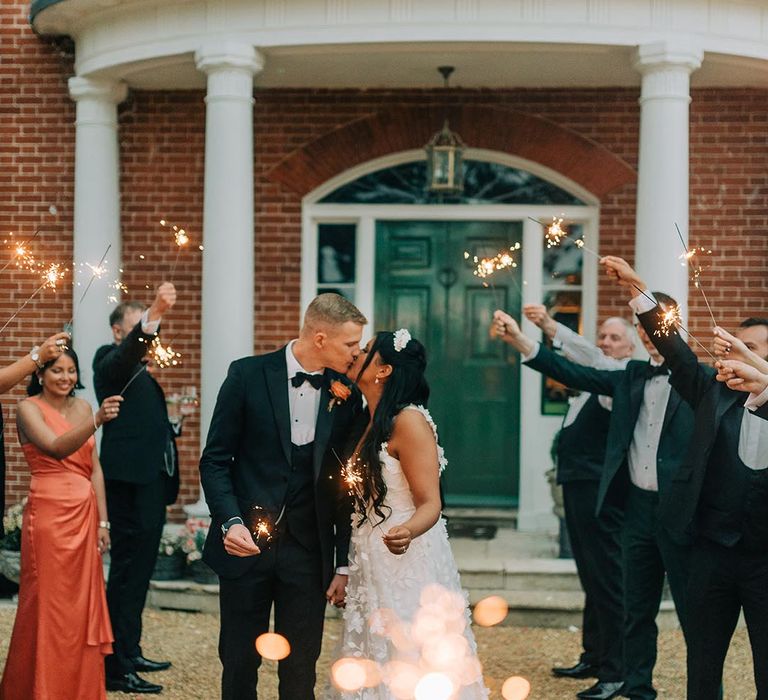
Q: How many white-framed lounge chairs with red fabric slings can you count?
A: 0